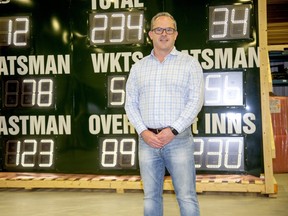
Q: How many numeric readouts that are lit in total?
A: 9